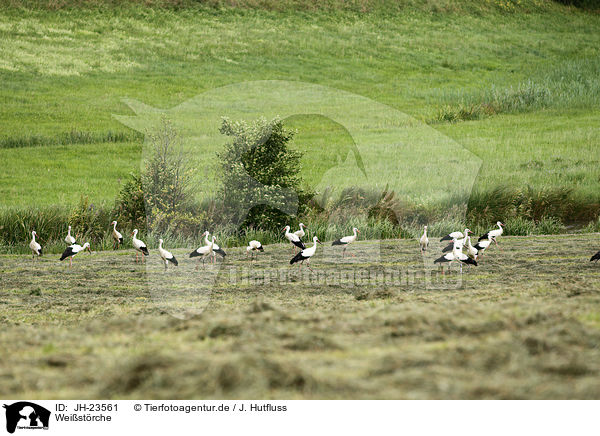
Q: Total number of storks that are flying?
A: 0